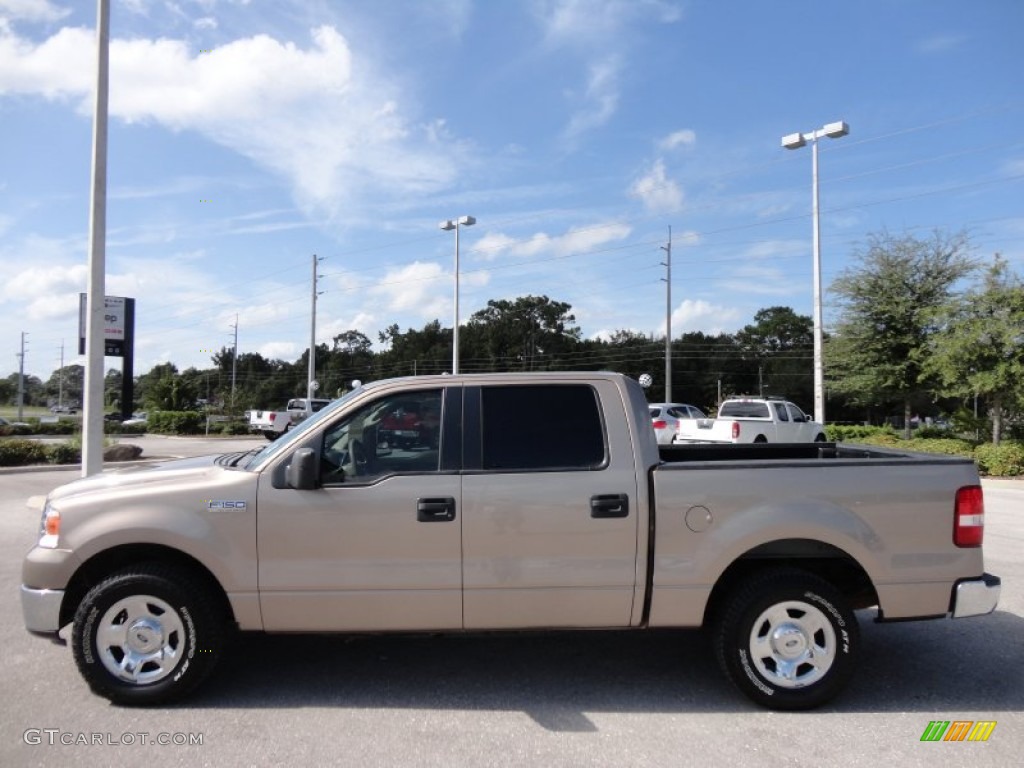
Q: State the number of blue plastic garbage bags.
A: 0